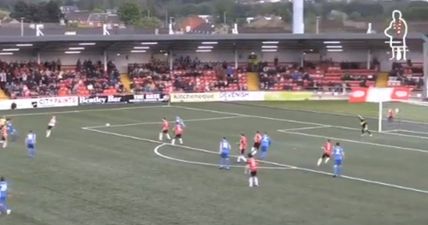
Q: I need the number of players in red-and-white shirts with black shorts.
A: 8